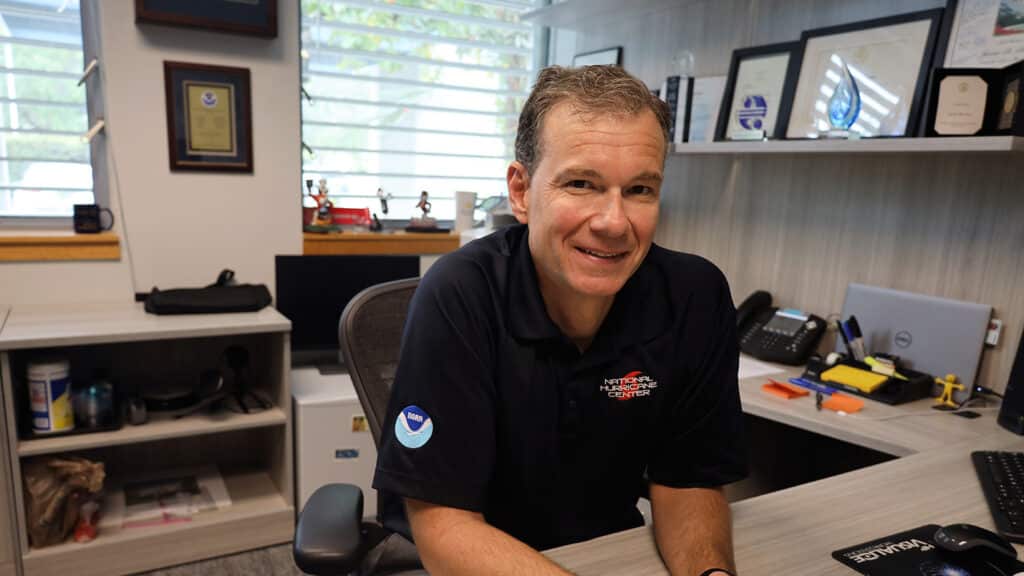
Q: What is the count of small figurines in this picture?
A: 4